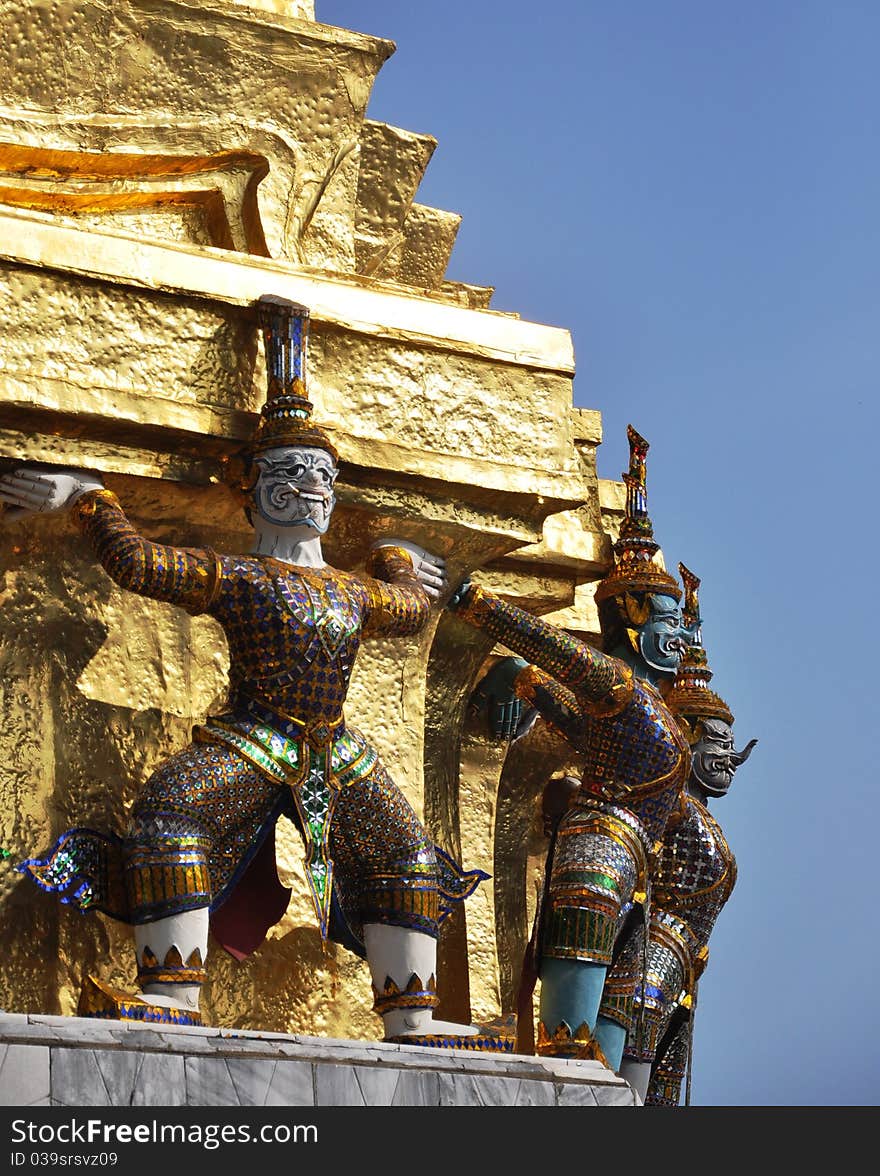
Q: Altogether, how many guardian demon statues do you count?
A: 3